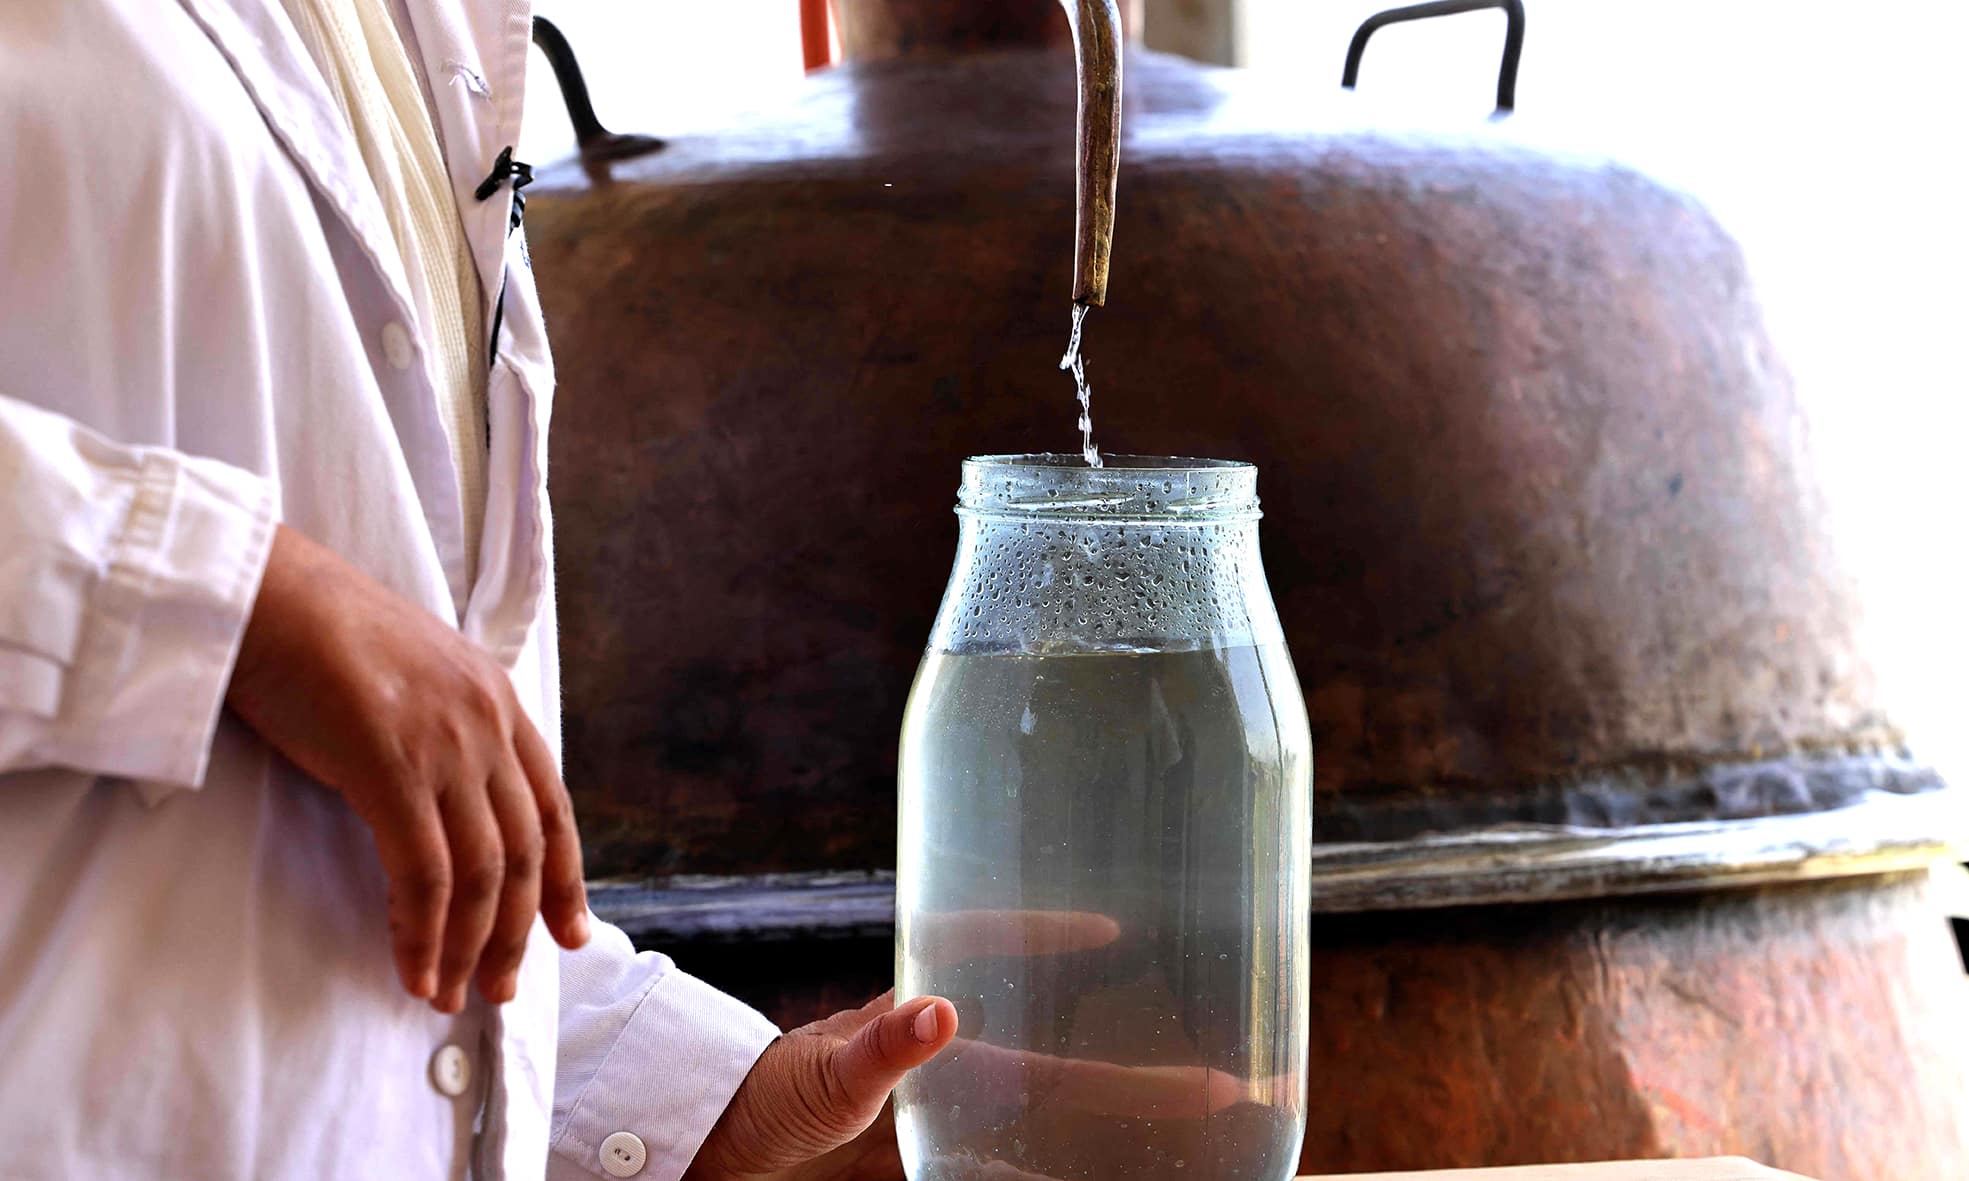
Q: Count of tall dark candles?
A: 0